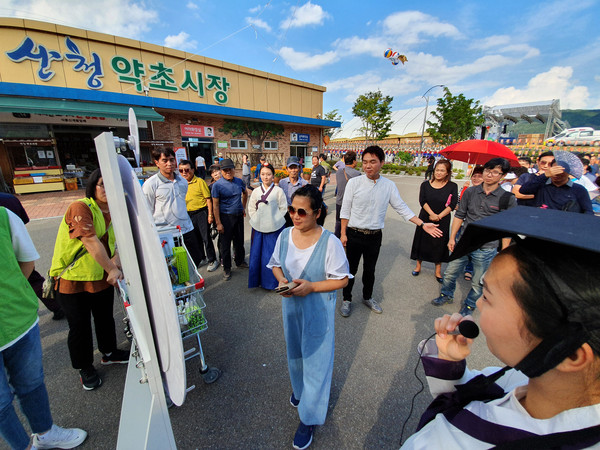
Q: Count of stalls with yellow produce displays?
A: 1